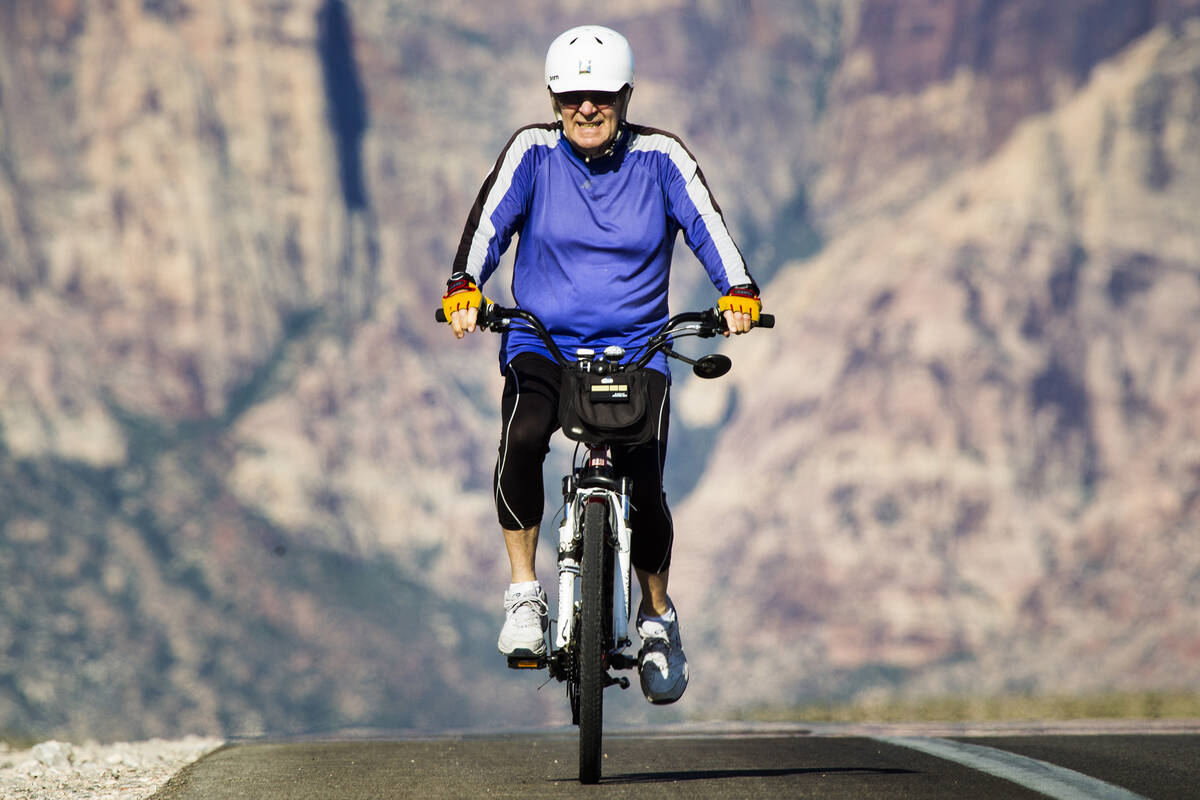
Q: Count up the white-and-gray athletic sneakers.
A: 2